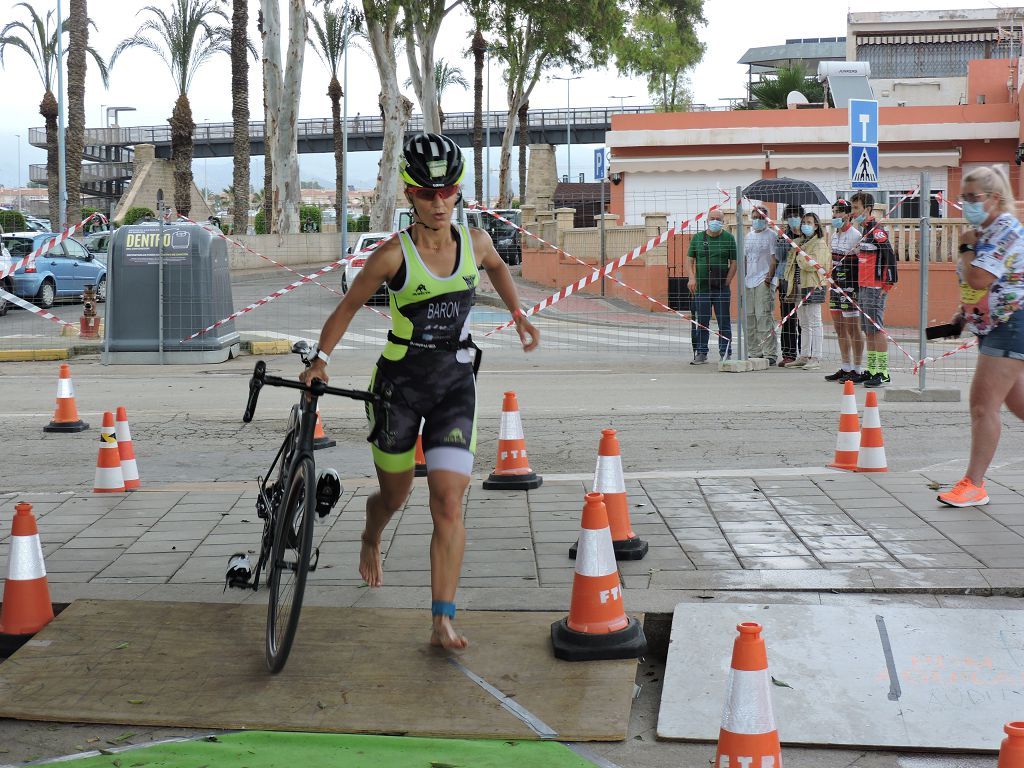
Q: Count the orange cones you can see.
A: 13